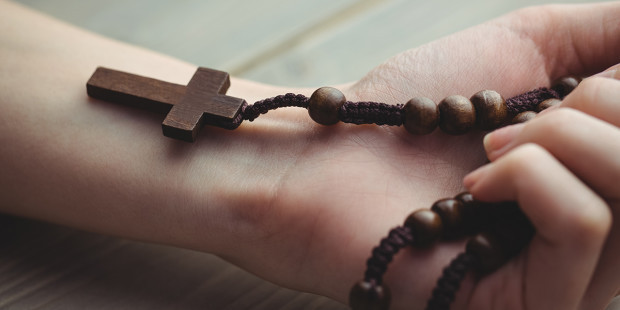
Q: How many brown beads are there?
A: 12